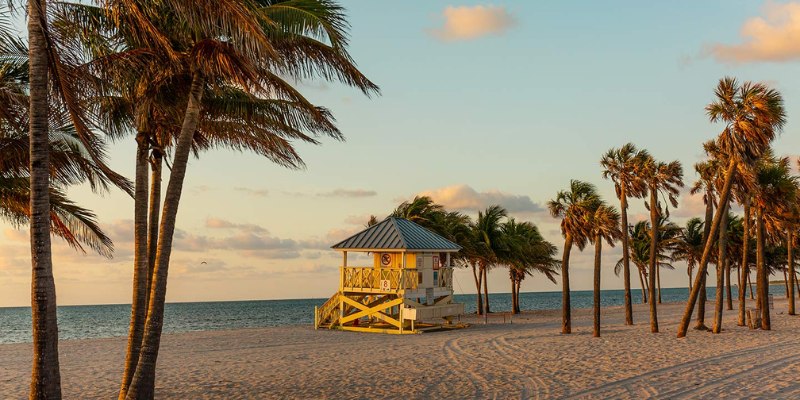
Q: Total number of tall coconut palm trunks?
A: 4